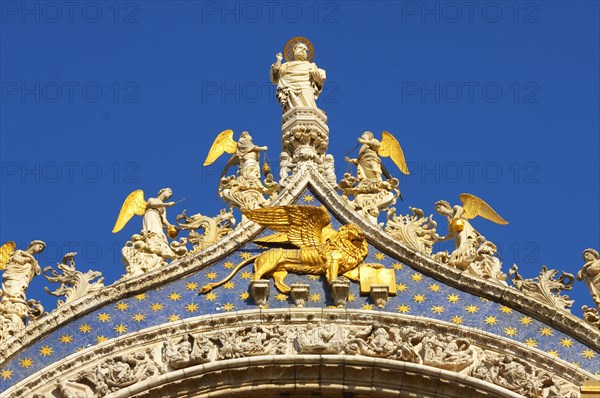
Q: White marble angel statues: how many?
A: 6